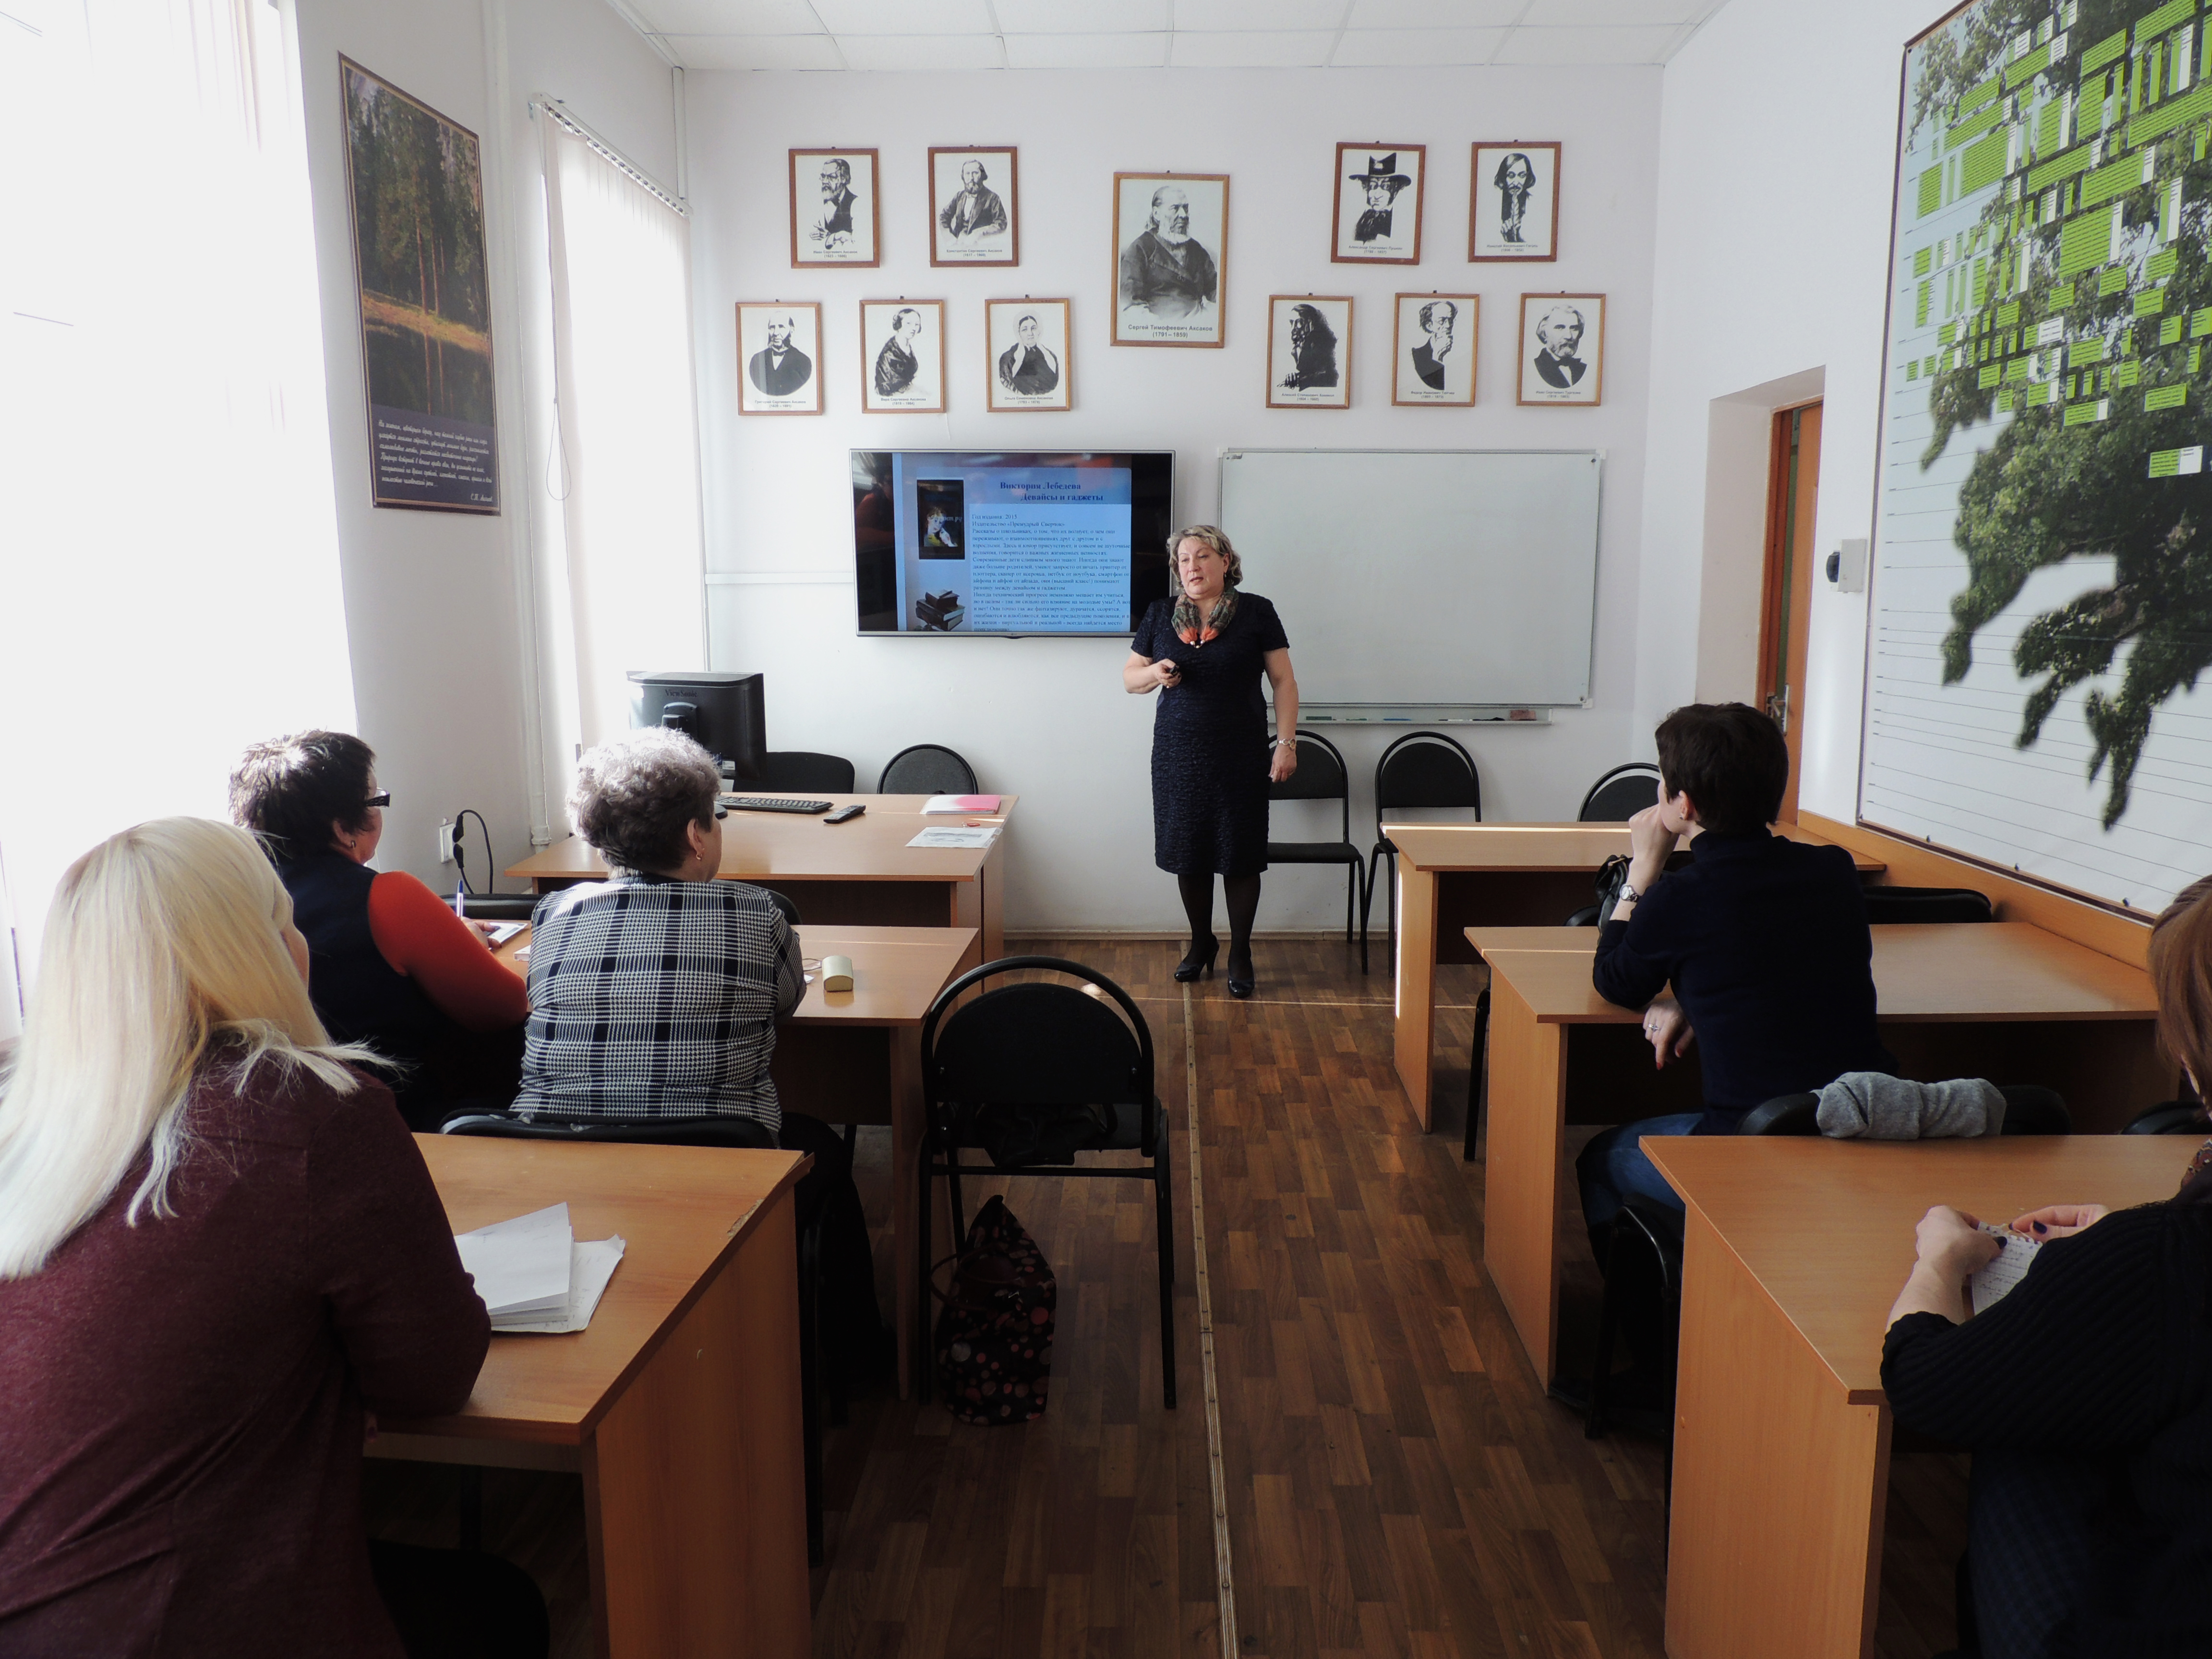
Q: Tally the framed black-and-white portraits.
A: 11